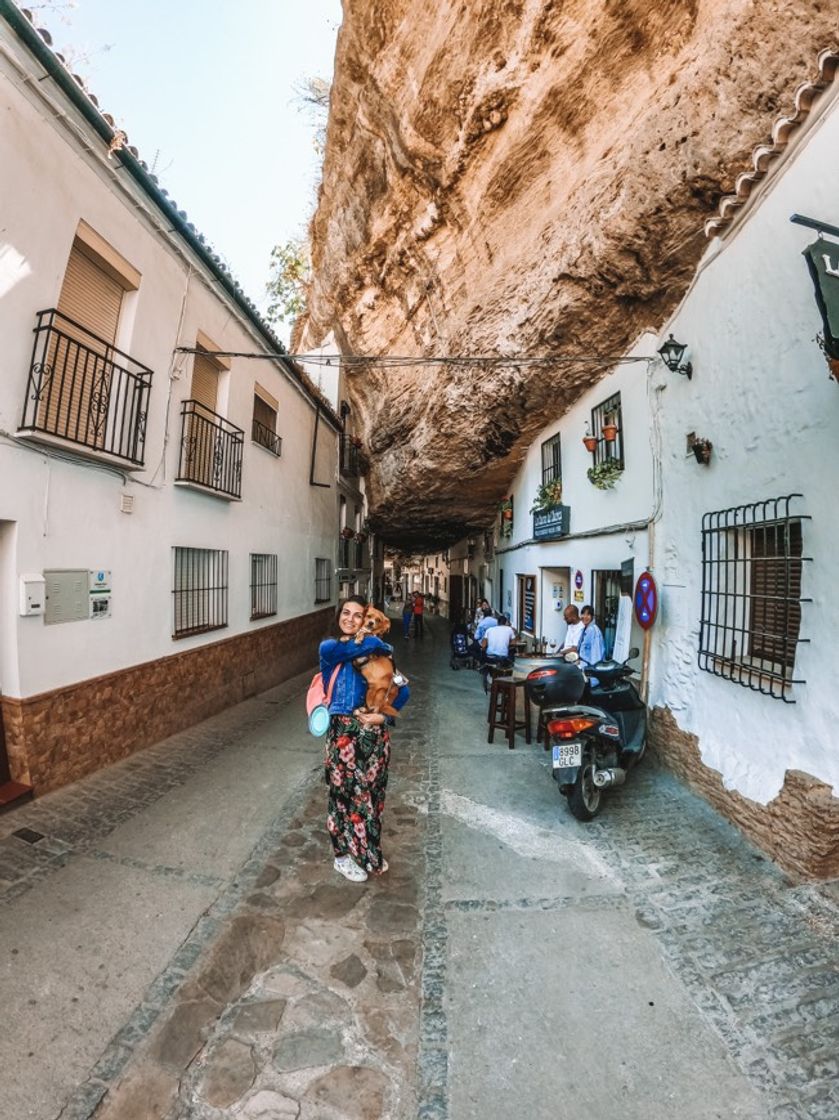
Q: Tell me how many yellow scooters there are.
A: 0